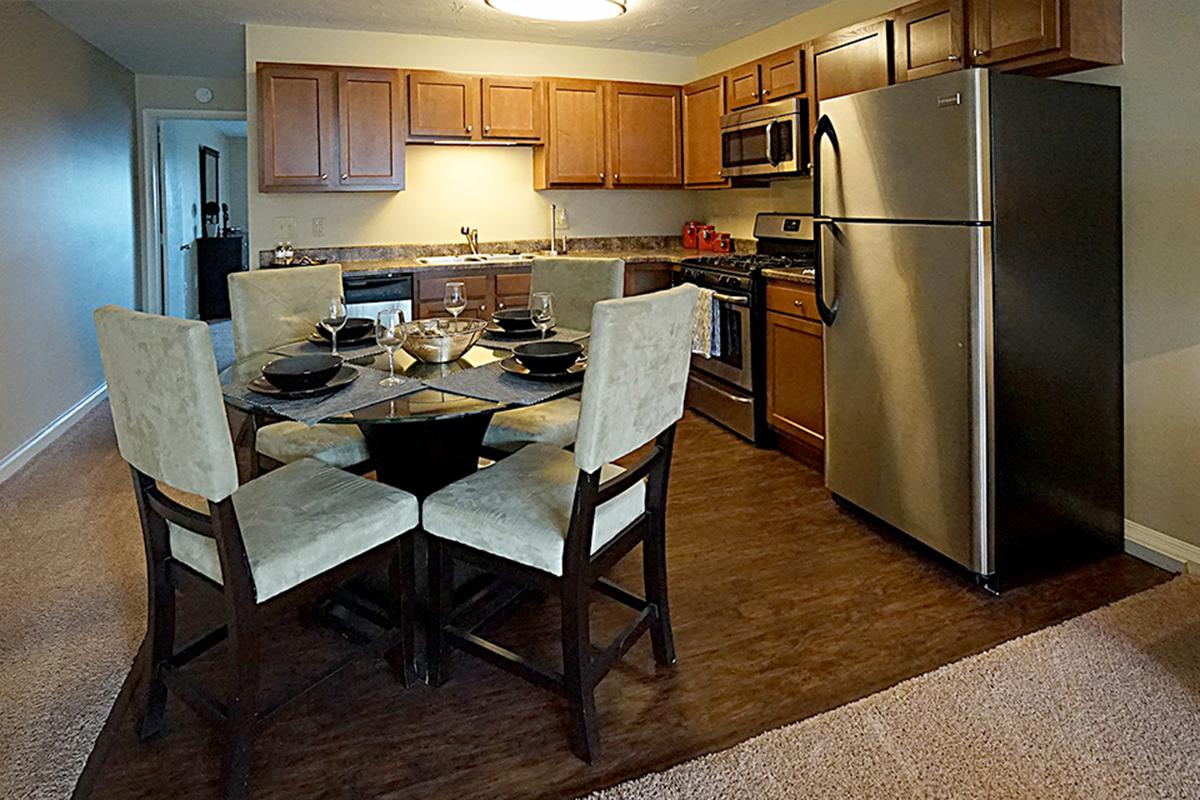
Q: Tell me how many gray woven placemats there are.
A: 4